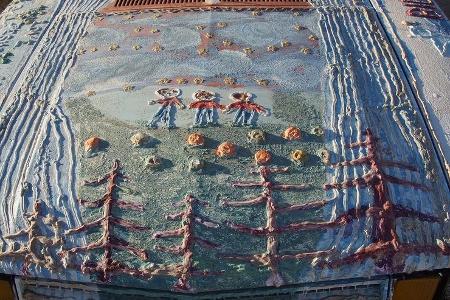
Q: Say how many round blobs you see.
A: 12